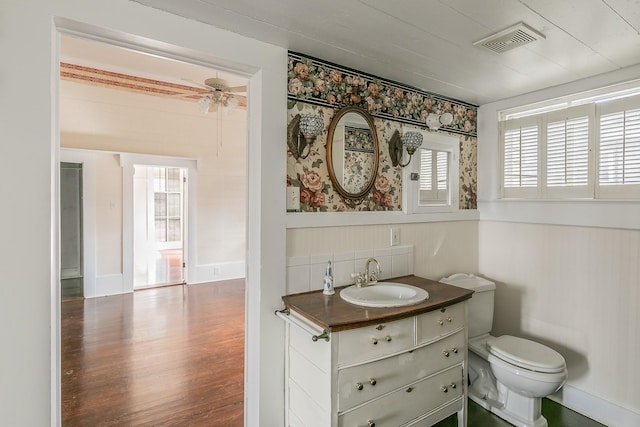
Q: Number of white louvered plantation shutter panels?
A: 3